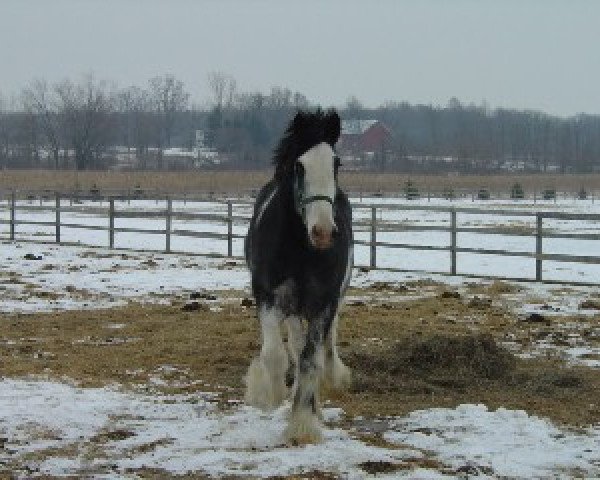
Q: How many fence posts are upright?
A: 8